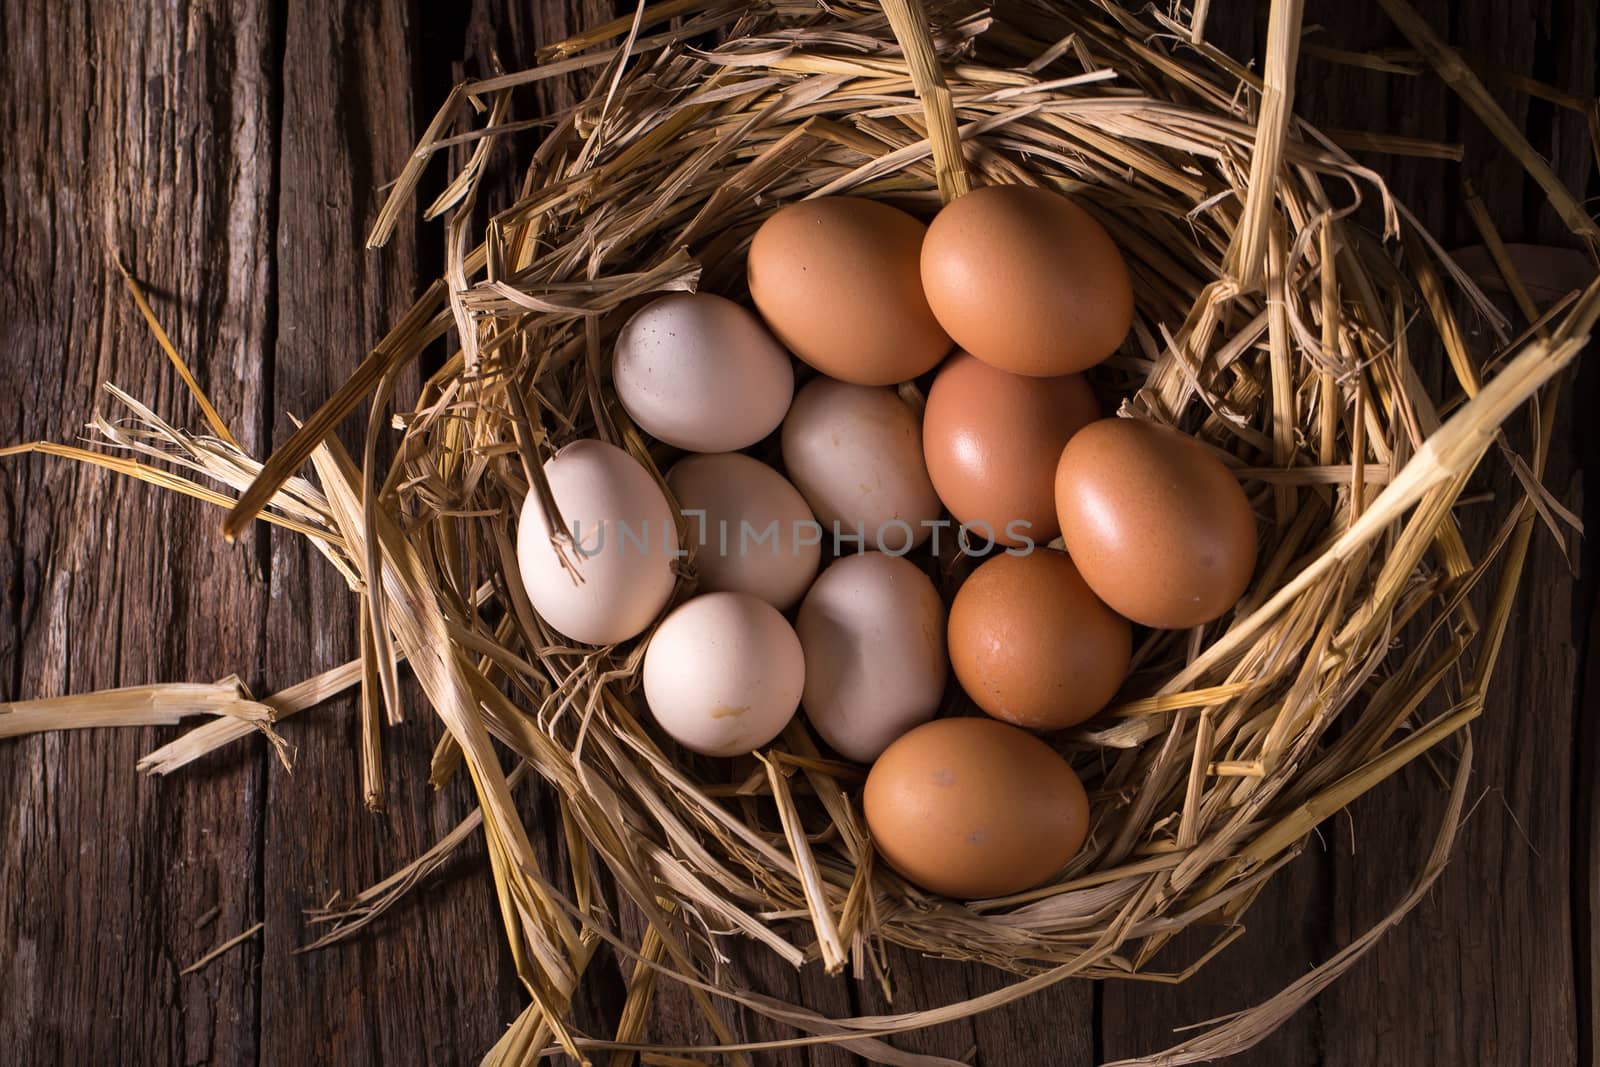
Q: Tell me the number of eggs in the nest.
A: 12